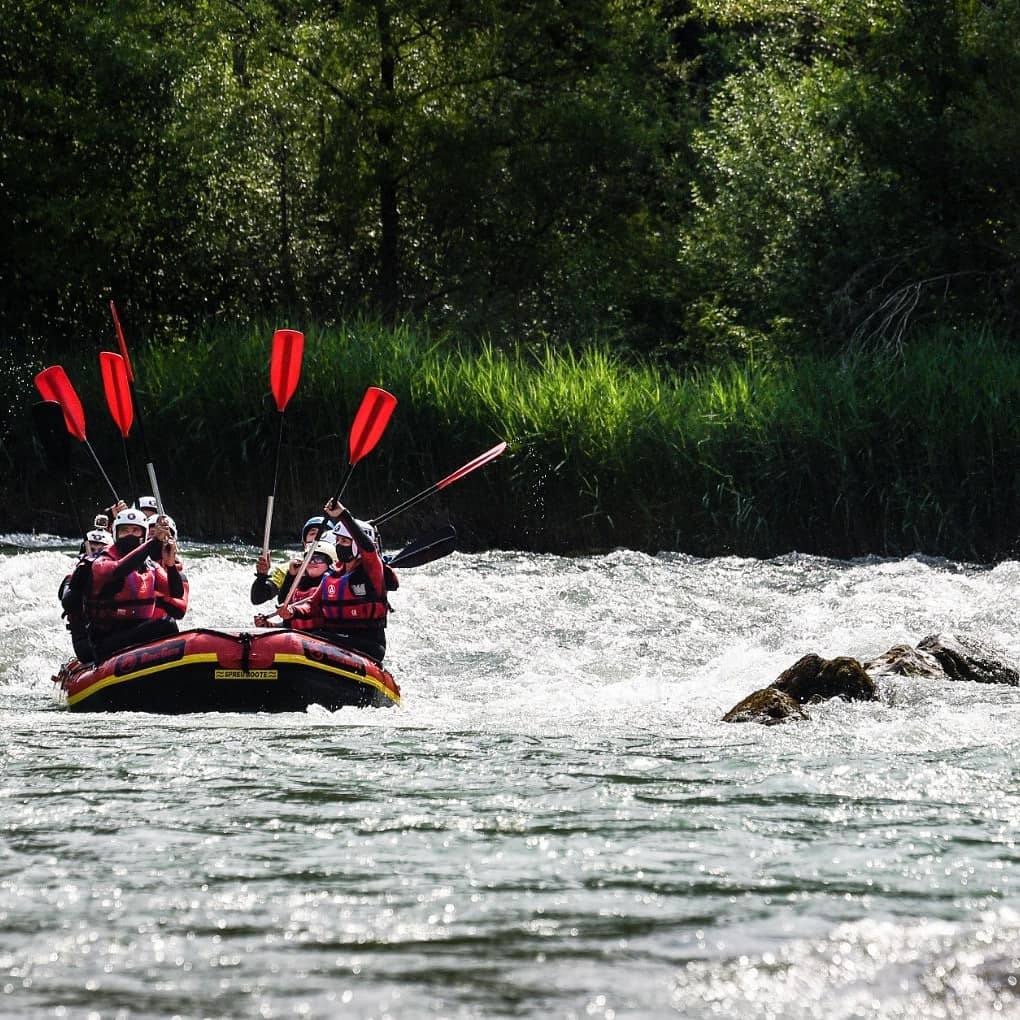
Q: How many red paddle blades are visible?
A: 6